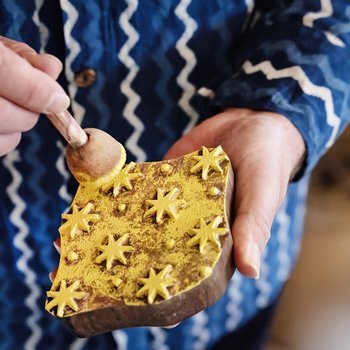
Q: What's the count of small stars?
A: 8